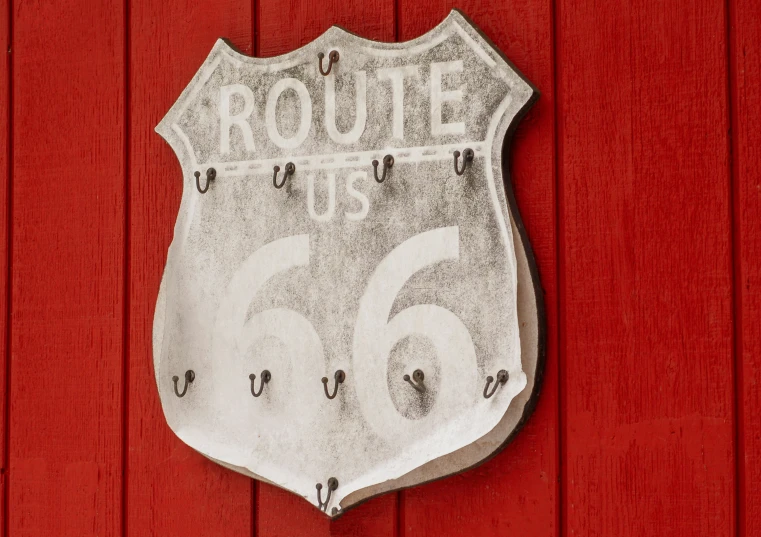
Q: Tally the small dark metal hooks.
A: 11